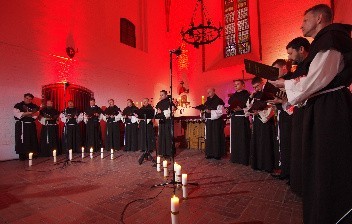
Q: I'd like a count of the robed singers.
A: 14